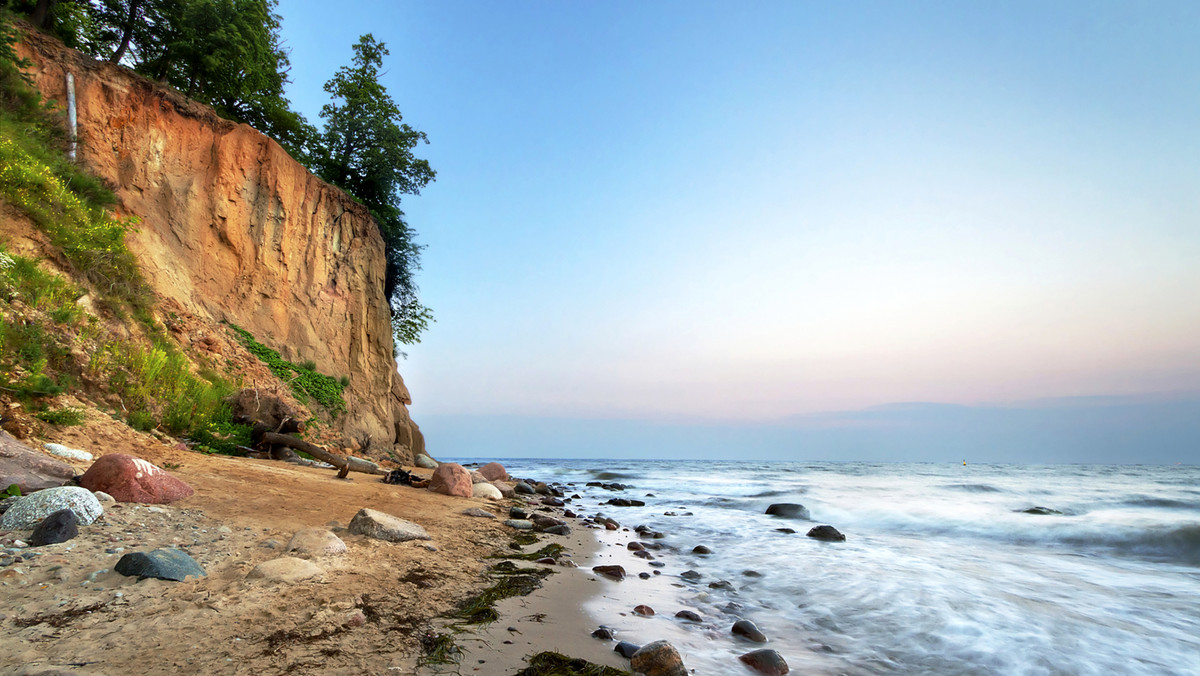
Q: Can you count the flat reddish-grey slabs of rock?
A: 1